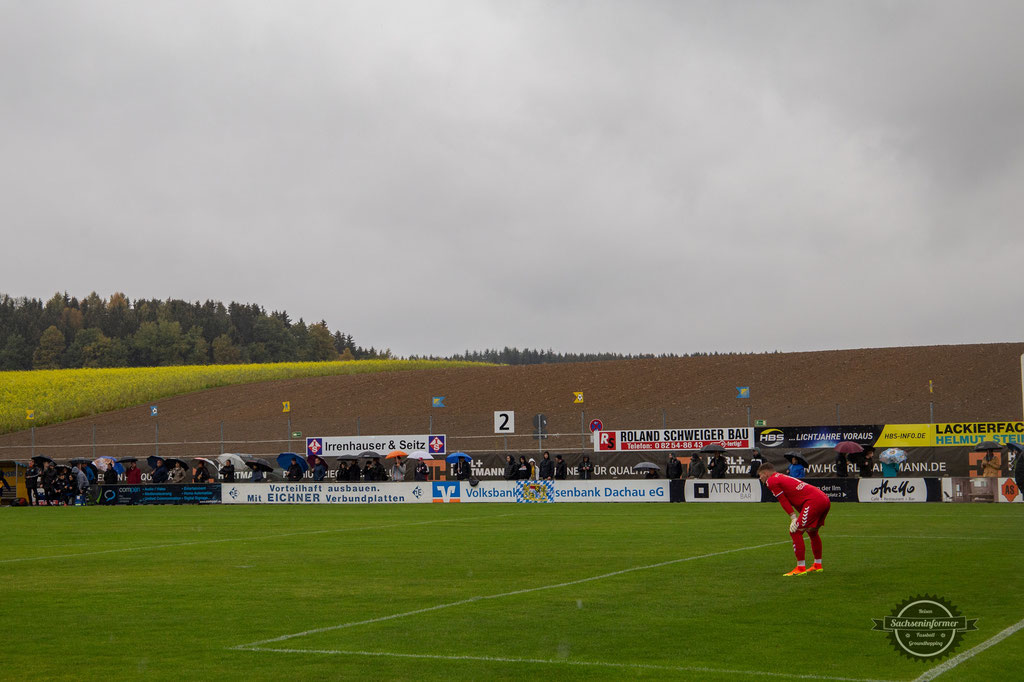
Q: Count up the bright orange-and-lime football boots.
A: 2